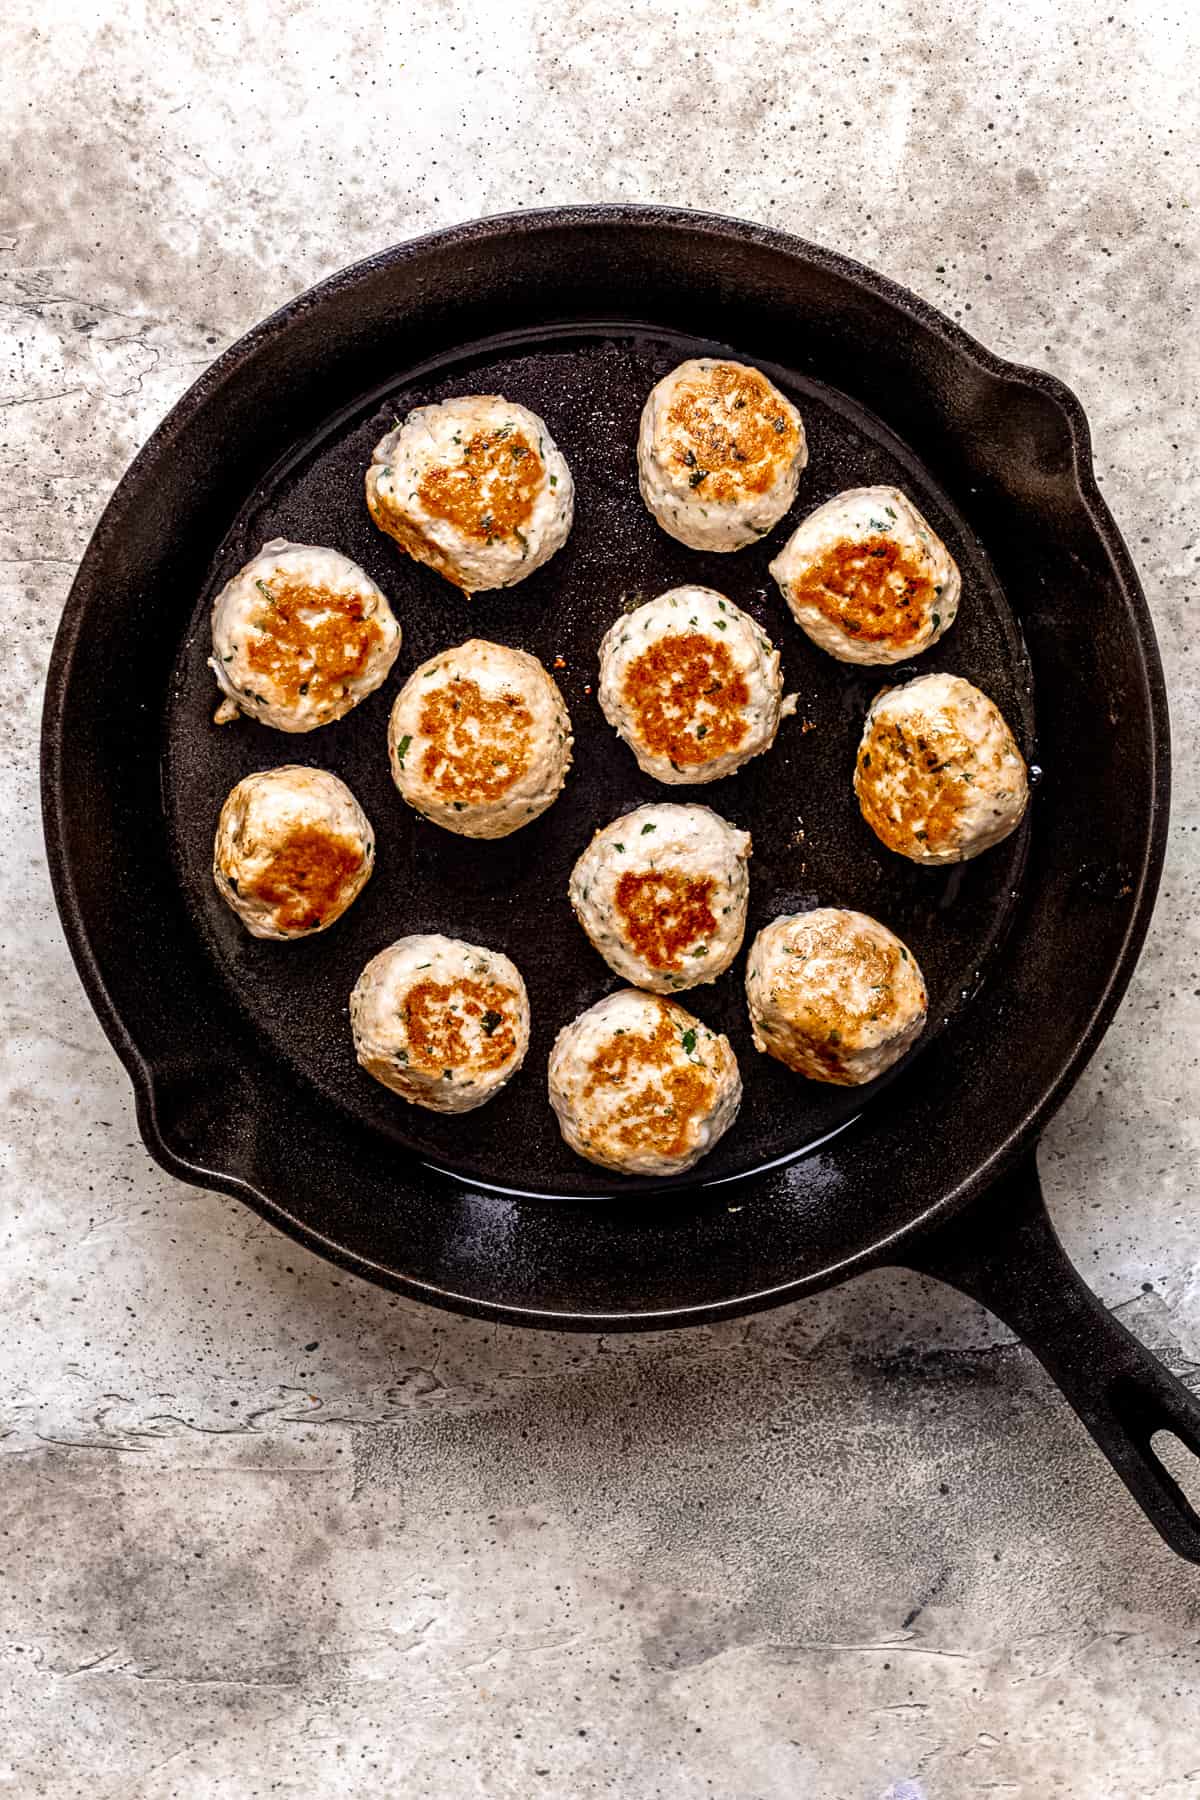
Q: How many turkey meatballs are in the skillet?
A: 12